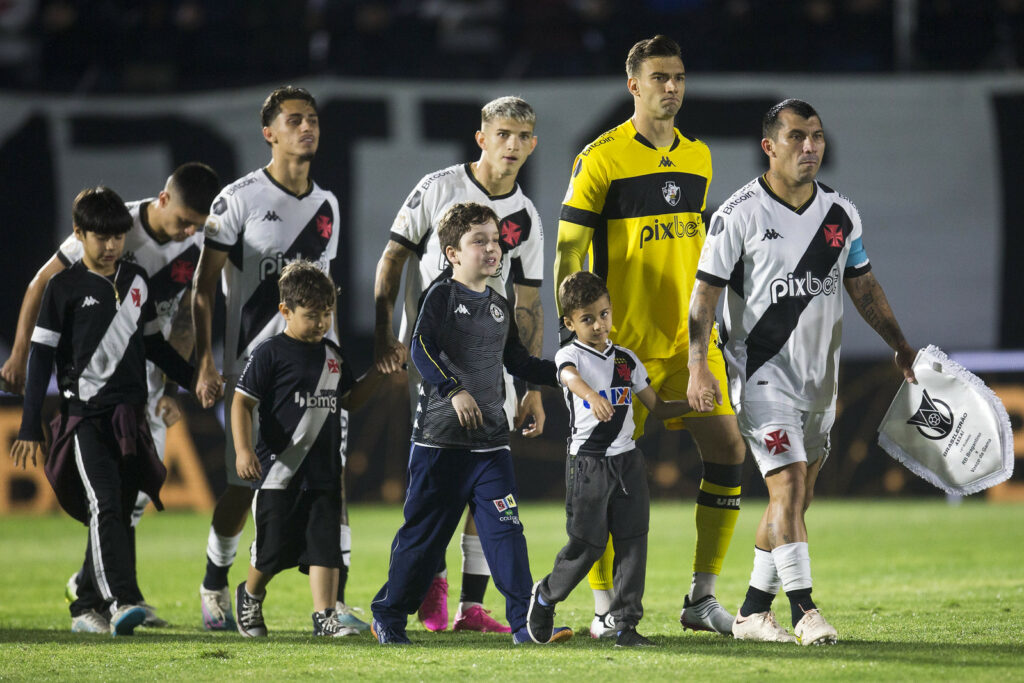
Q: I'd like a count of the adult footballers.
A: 5